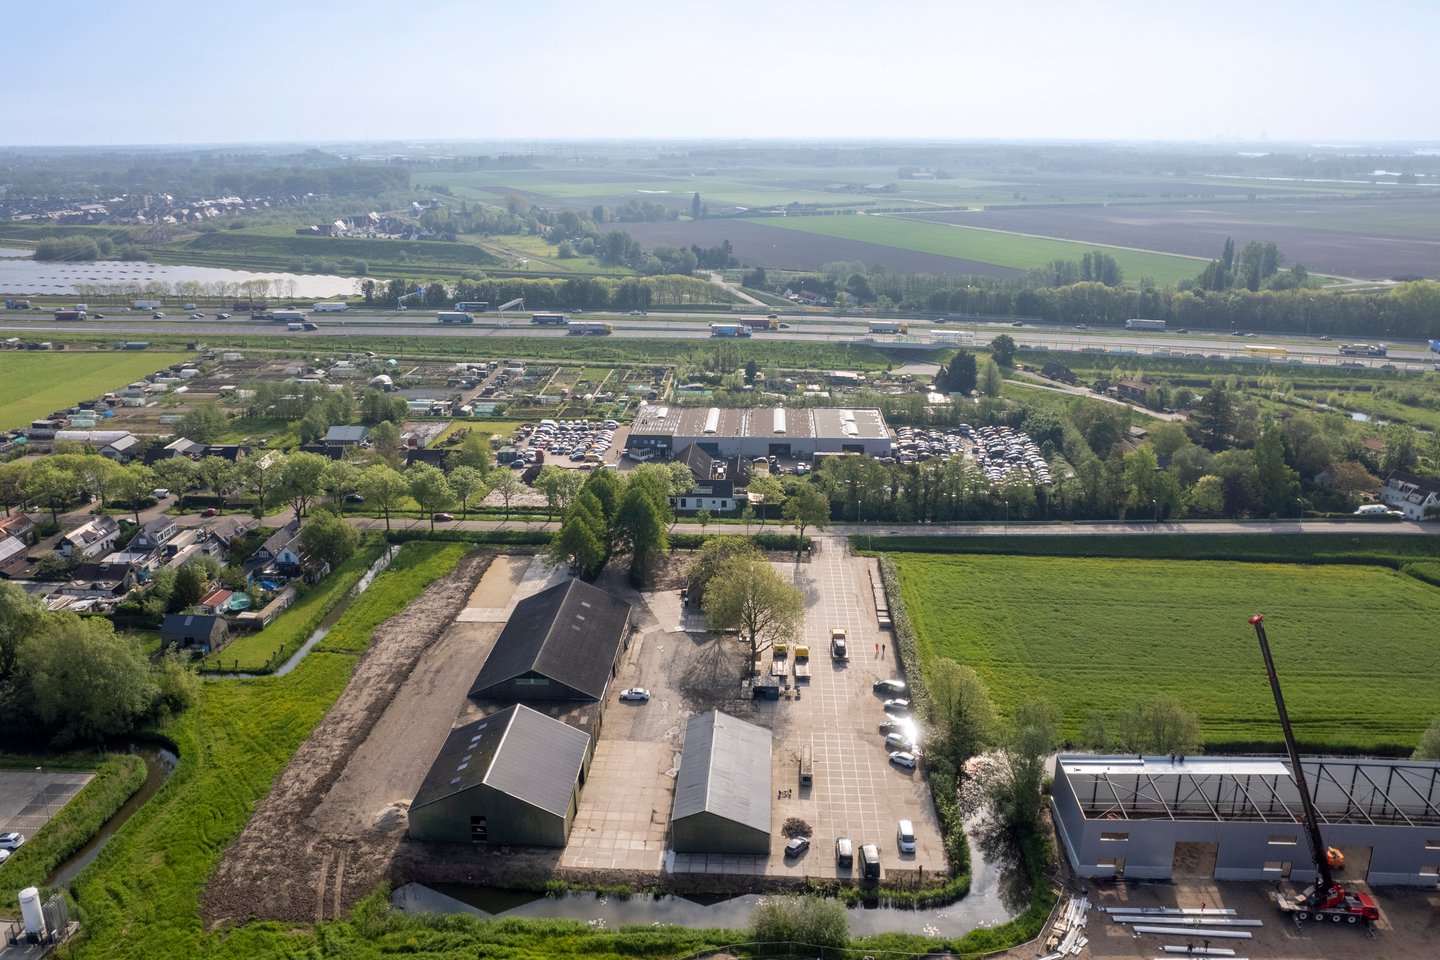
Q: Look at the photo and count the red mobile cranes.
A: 1